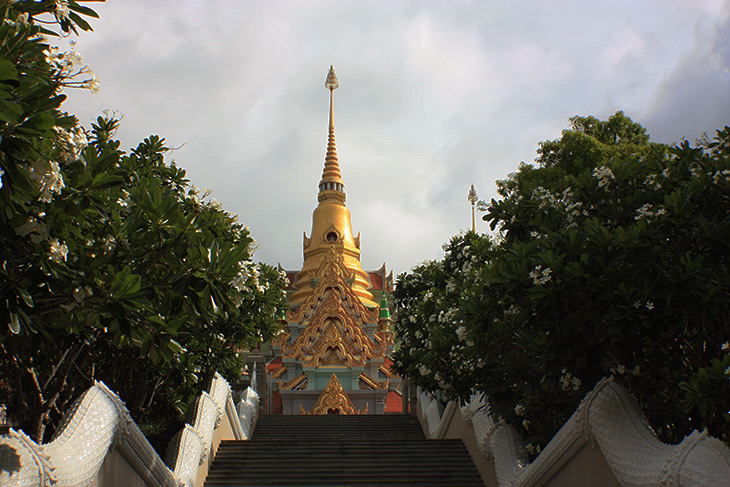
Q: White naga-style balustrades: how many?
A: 2